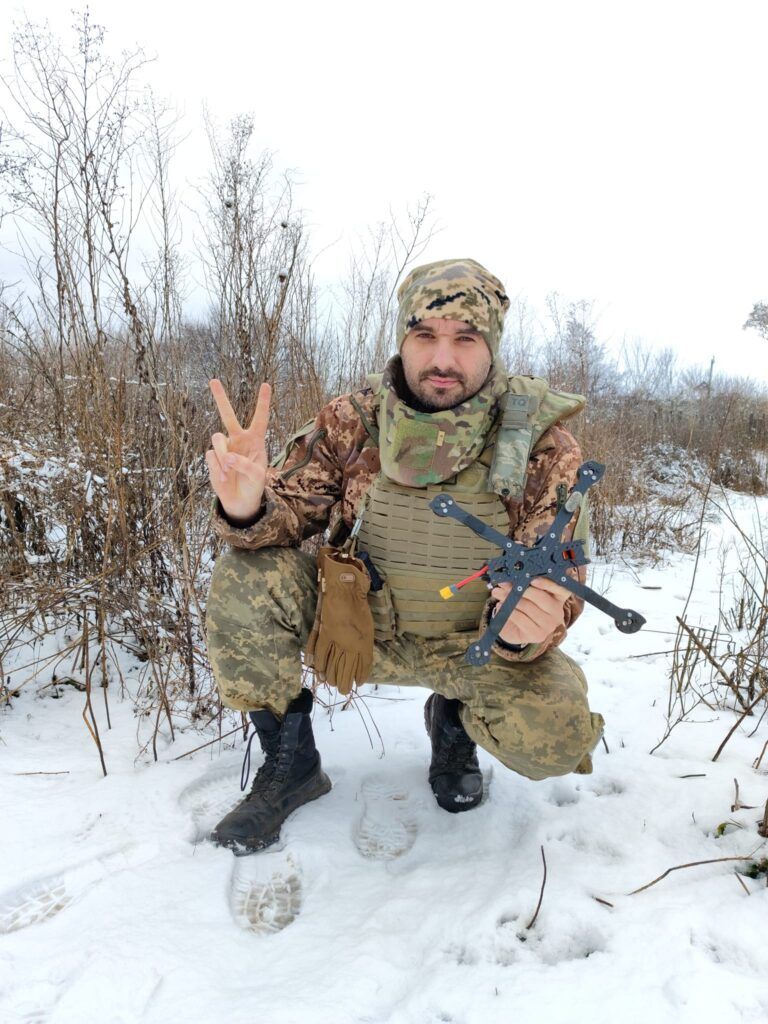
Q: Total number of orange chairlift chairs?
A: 0